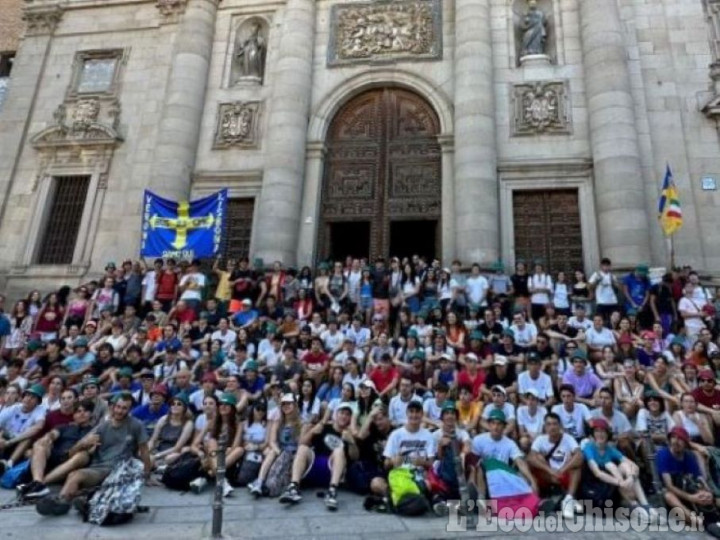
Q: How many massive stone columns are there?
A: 4